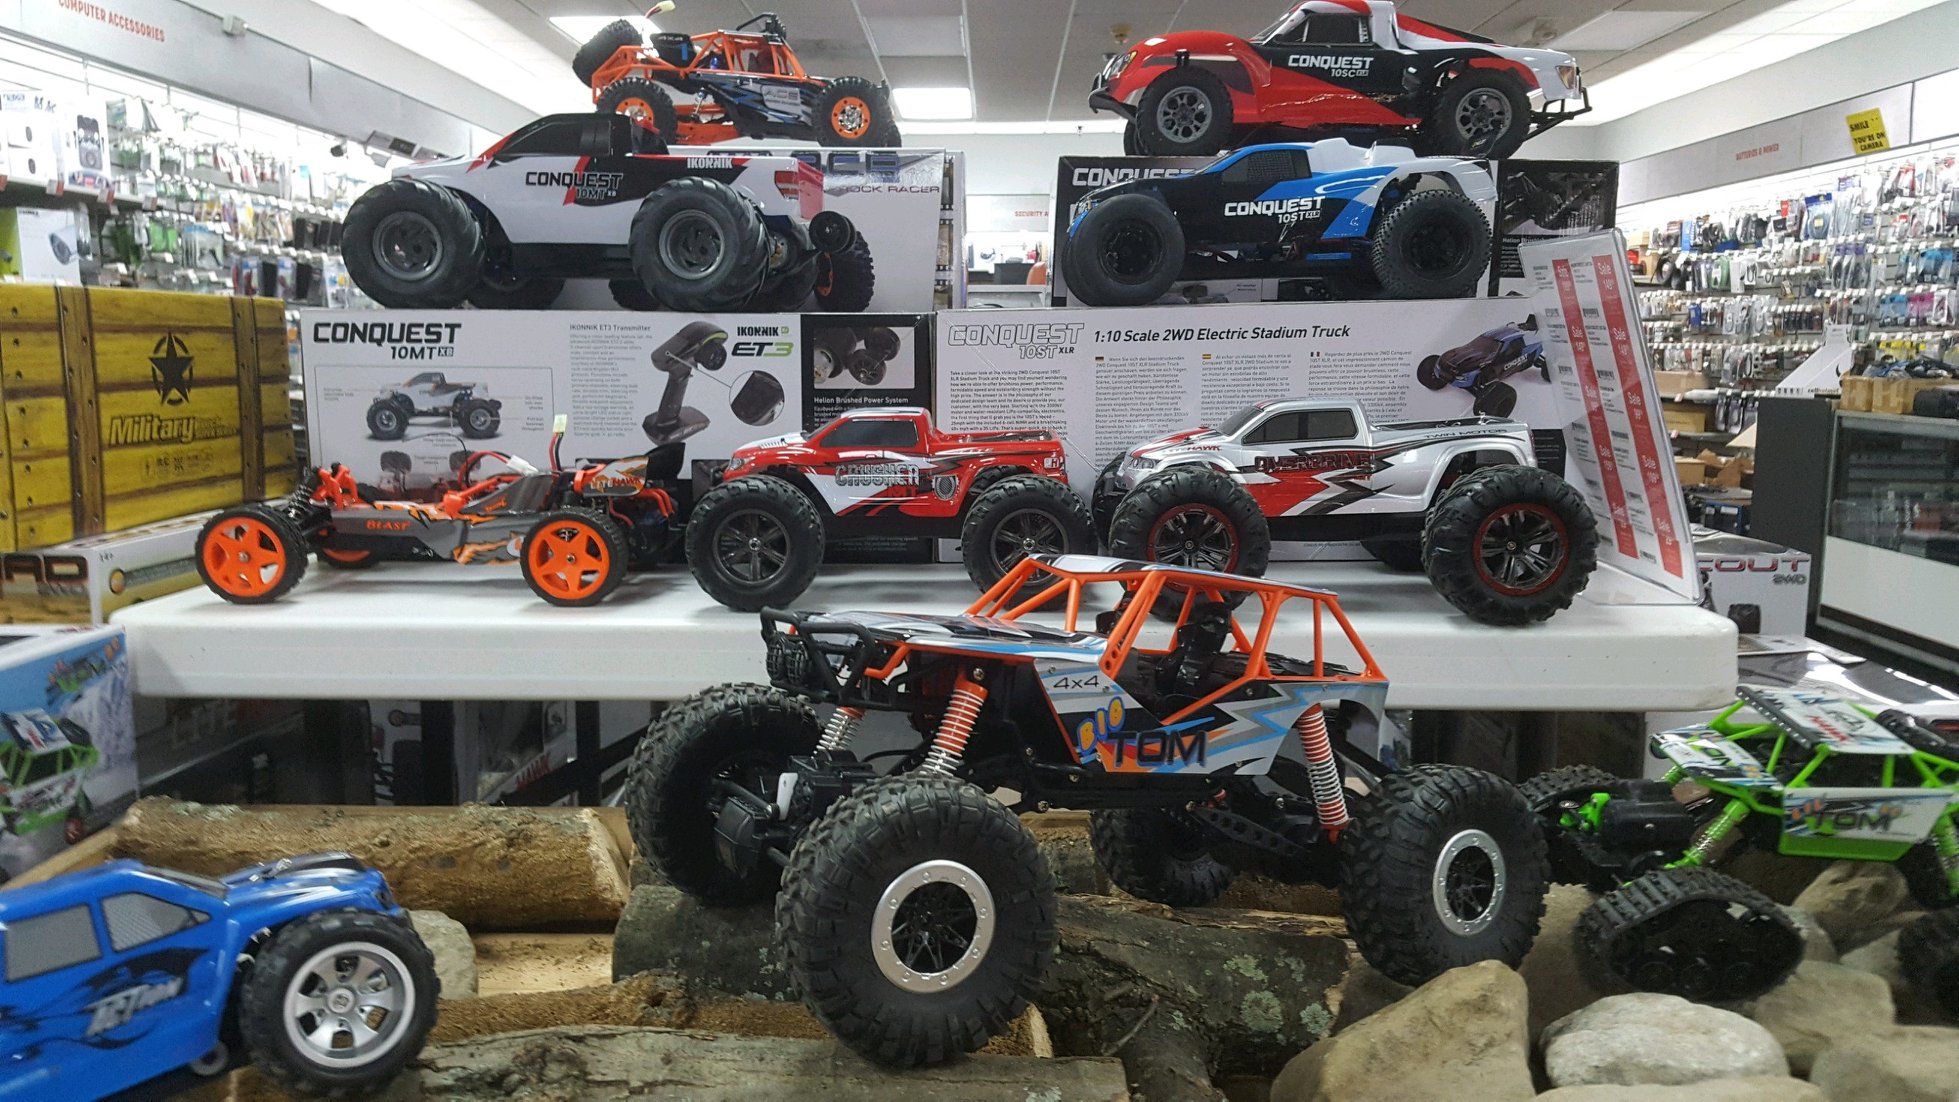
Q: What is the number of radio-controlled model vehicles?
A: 10